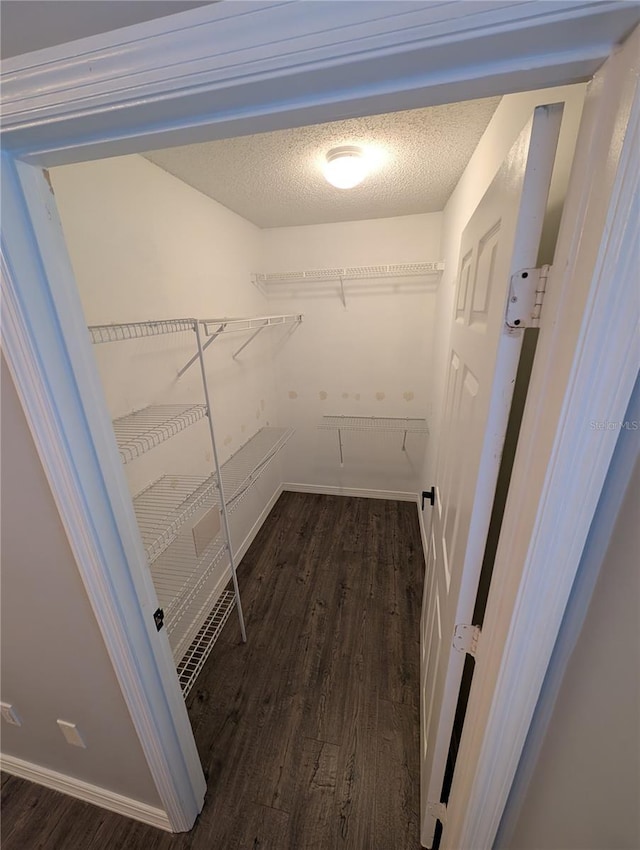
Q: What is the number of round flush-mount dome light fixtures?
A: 1